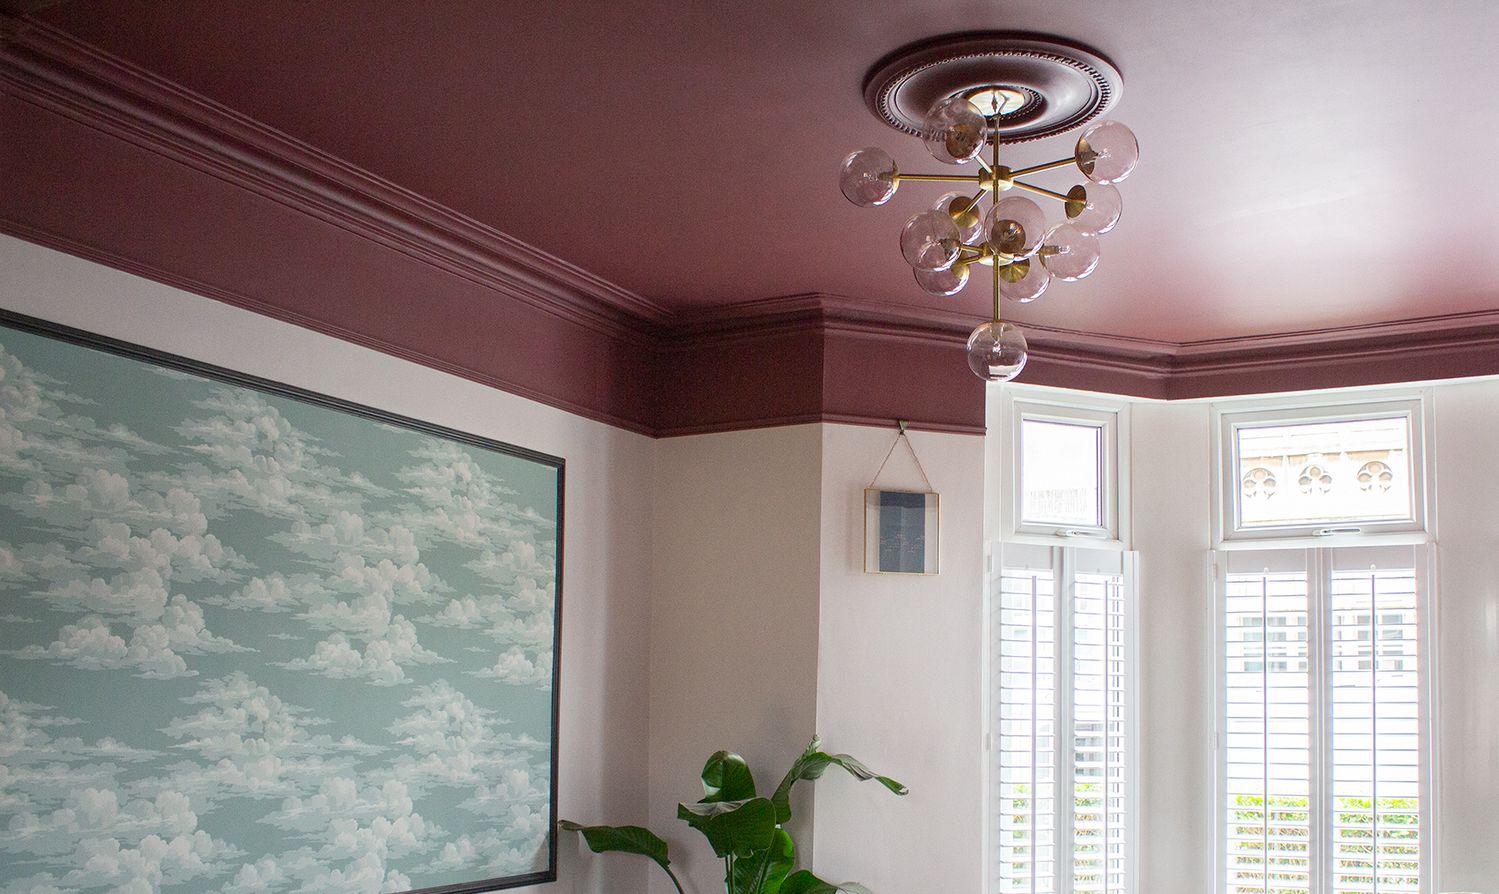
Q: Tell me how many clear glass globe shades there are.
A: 11